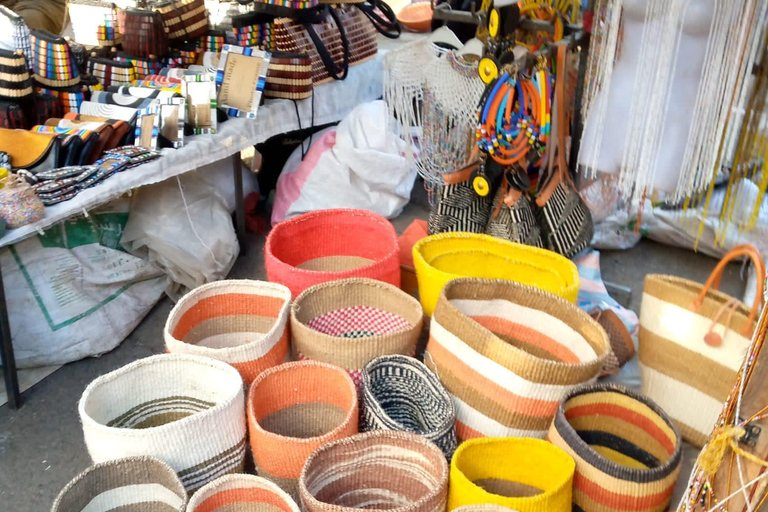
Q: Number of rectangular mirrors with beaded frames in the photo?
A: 4